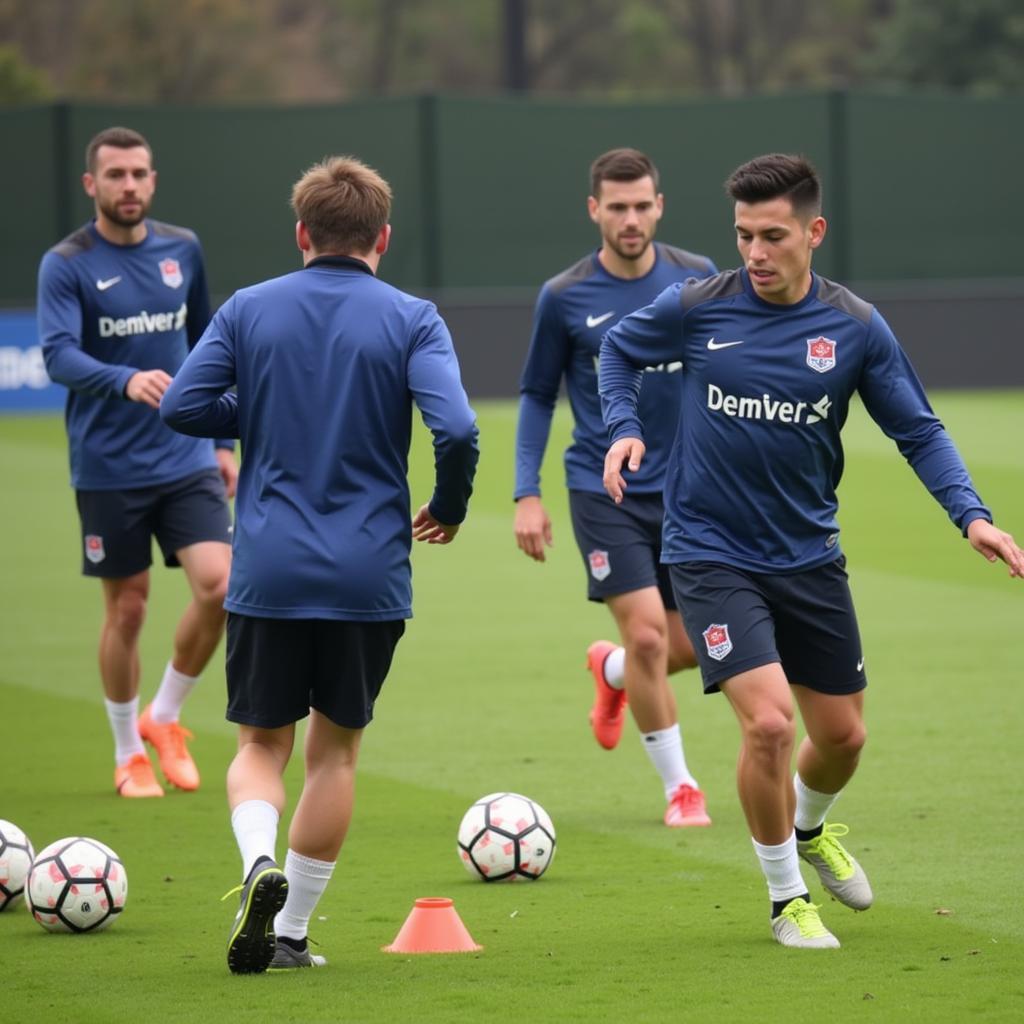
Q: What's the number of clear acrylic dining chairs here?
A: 0